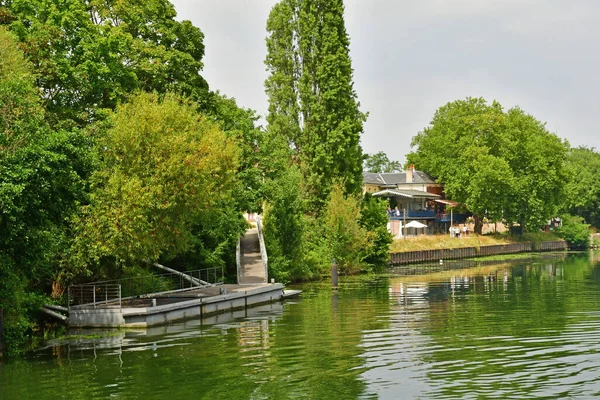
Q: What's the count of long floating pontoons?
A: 1